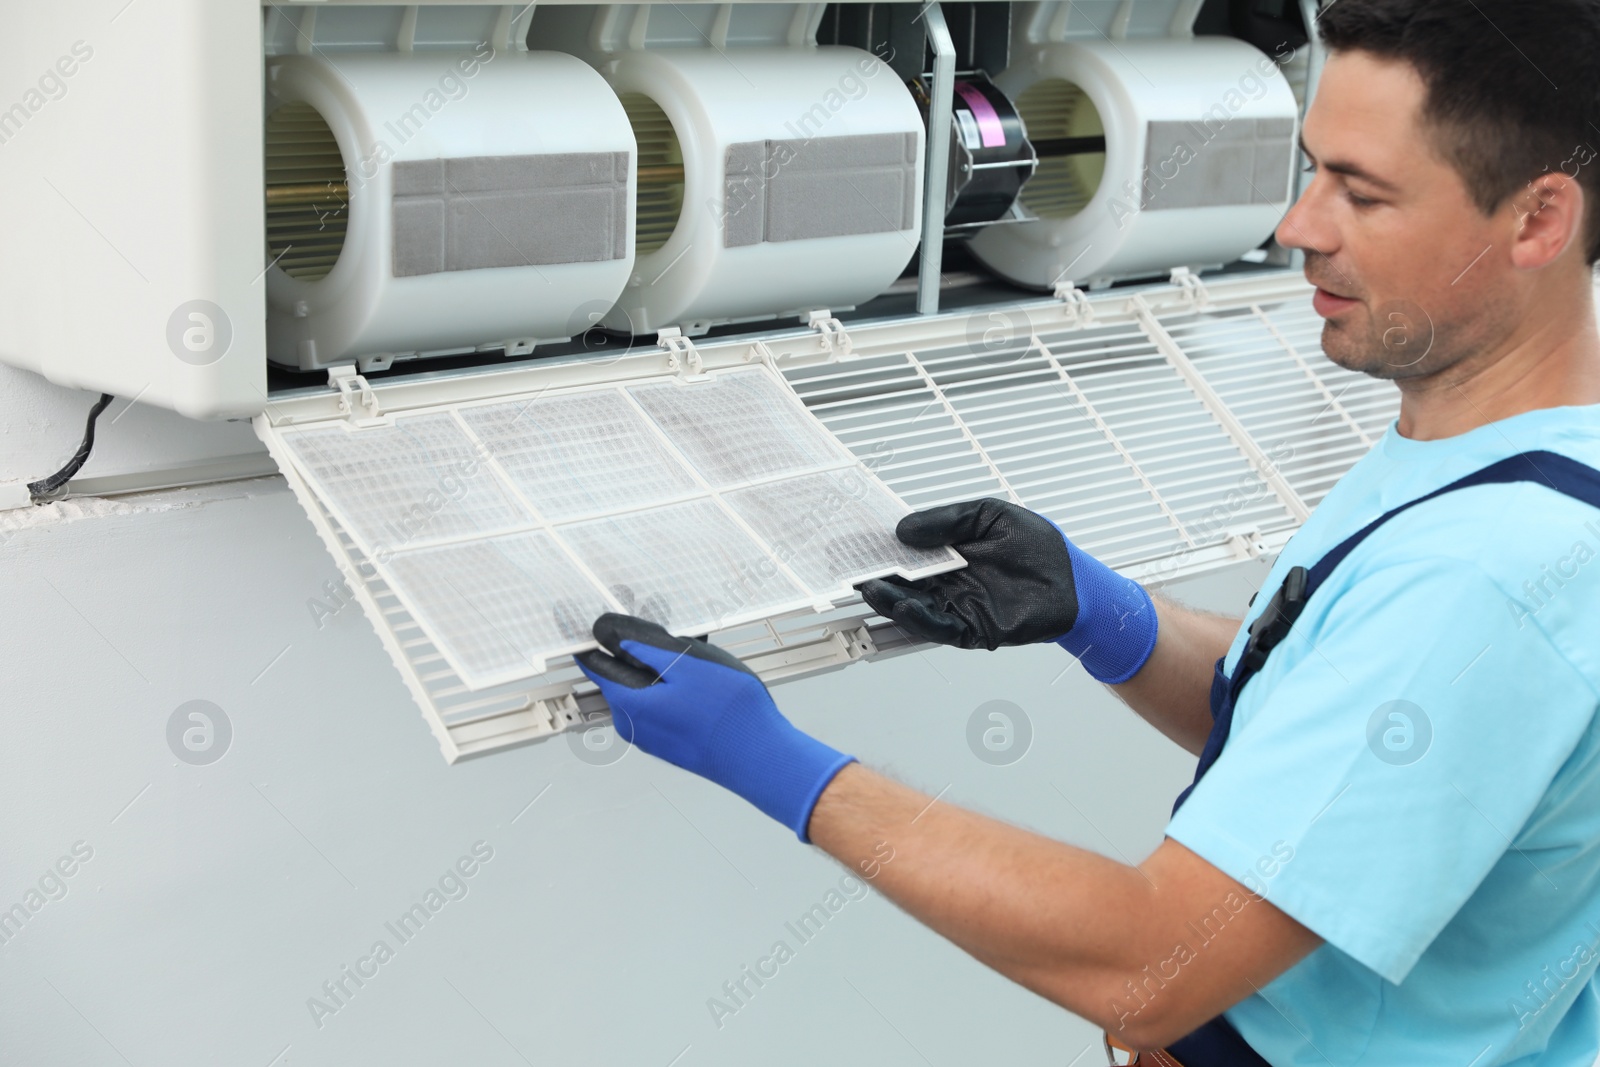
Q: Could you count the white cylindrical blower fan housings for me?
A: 3